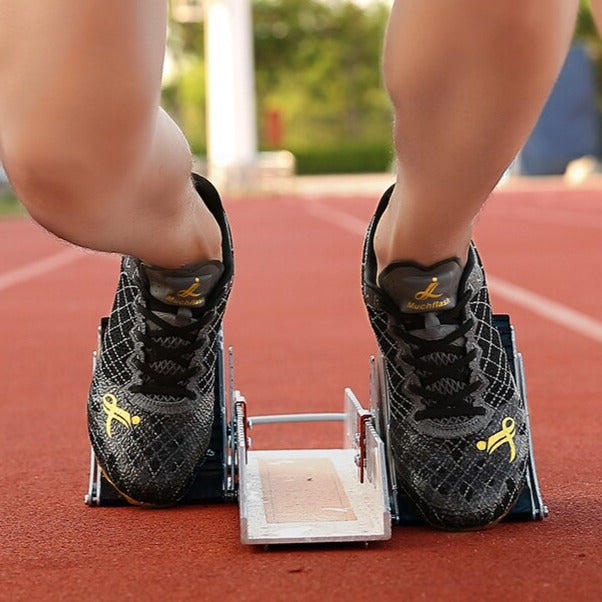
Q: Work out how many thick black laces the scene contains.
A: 2